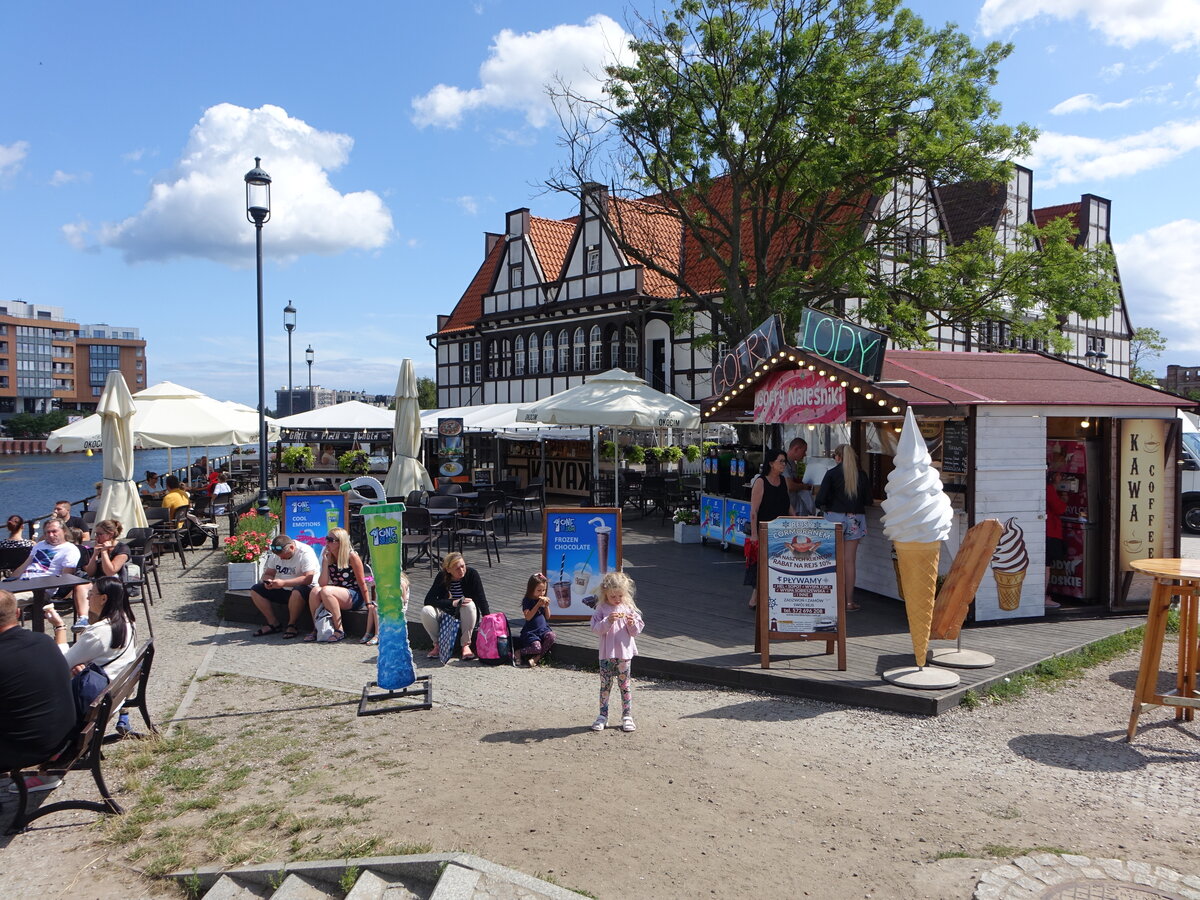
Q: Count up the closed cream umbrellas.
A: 2